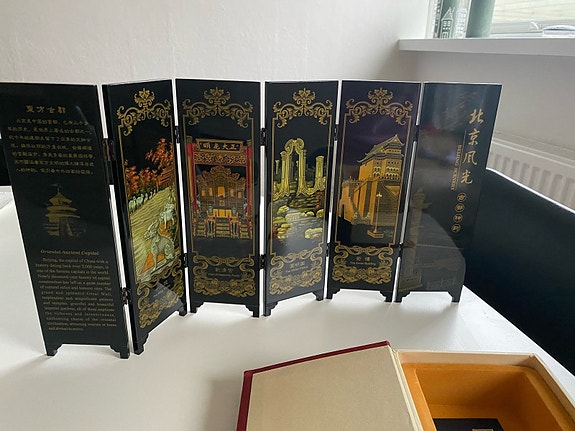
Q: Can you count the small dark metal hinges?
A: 10